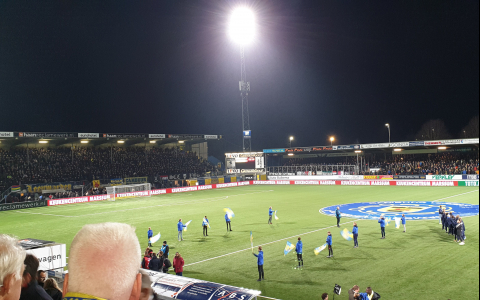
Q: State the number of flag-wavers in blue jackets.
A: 11